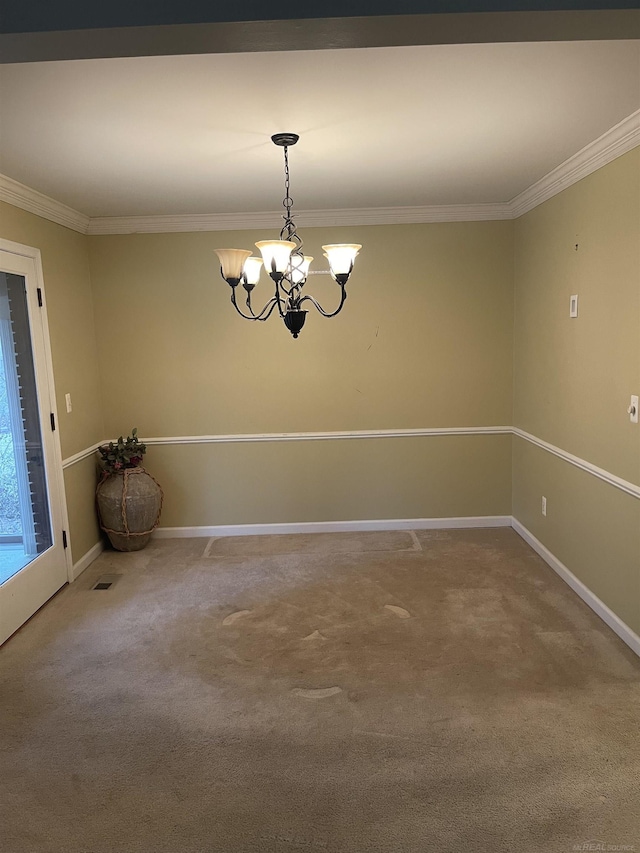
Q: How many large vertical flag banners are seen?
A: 0